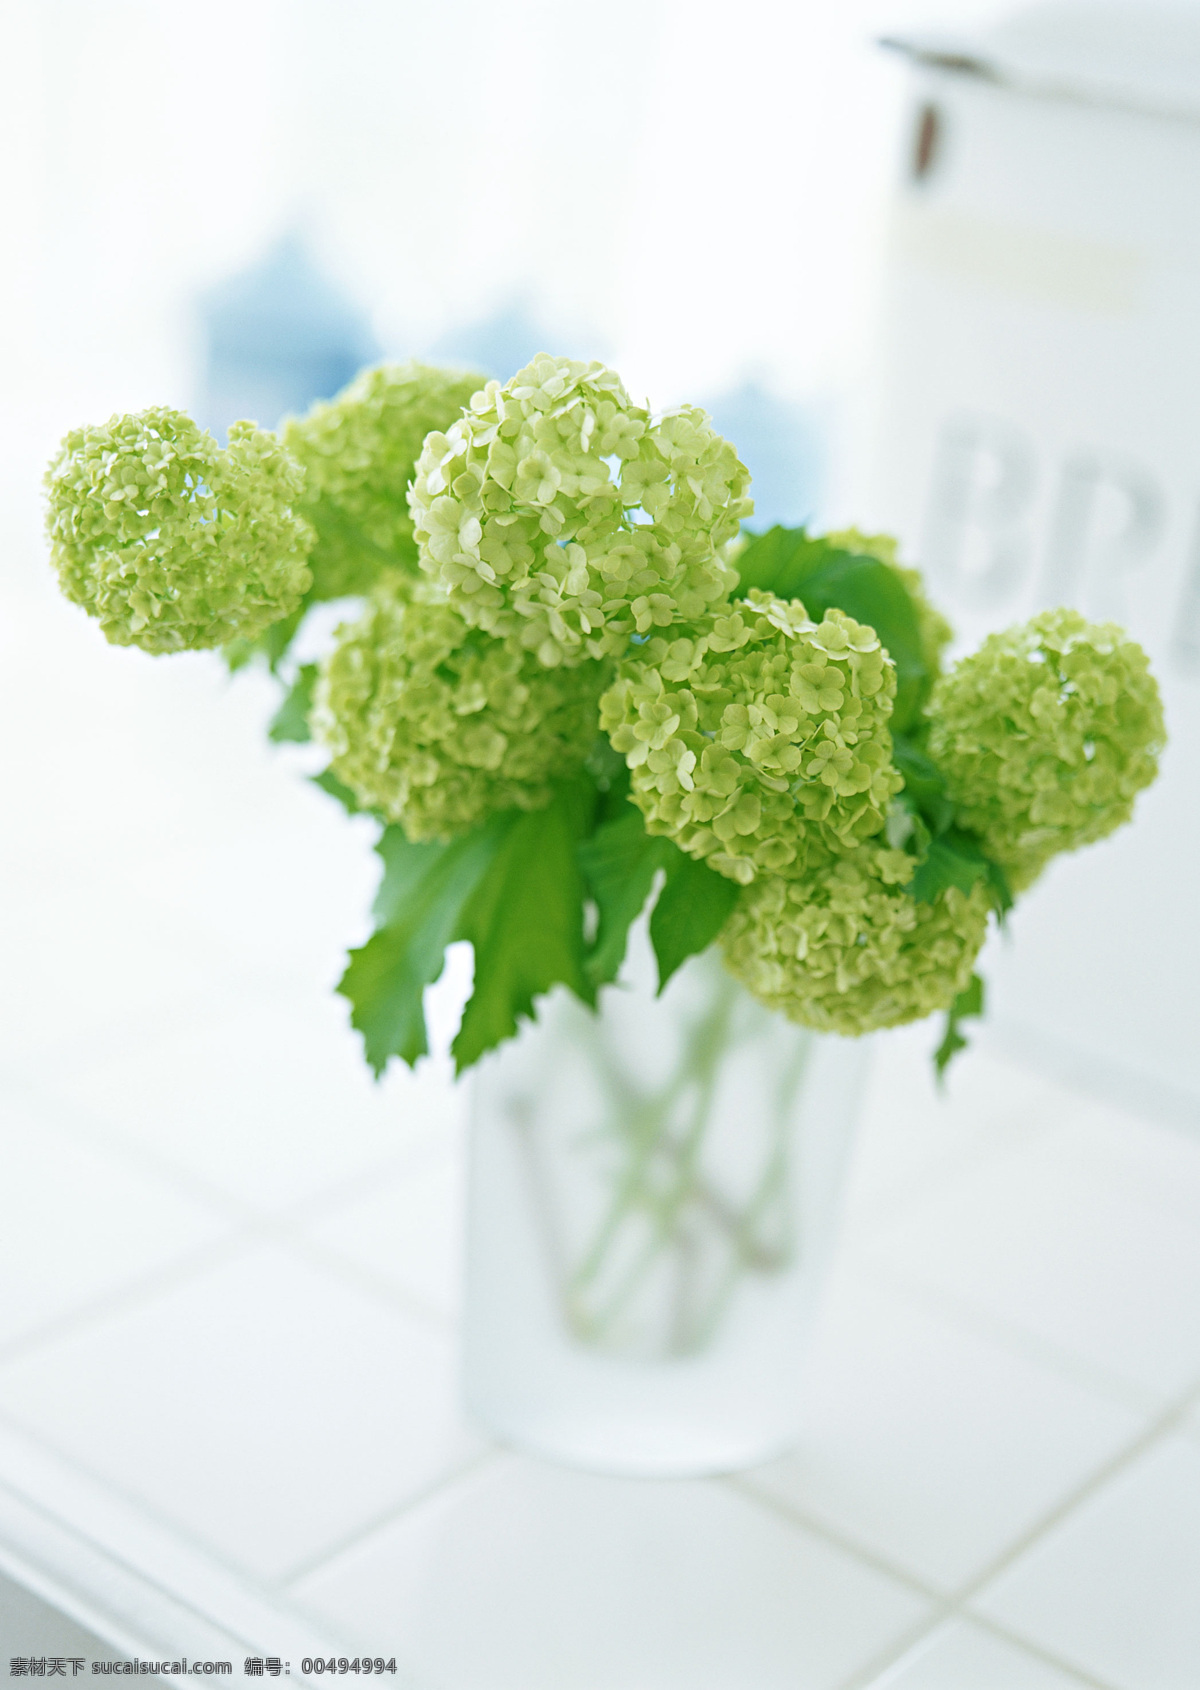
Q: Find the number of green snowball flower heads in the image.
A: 8